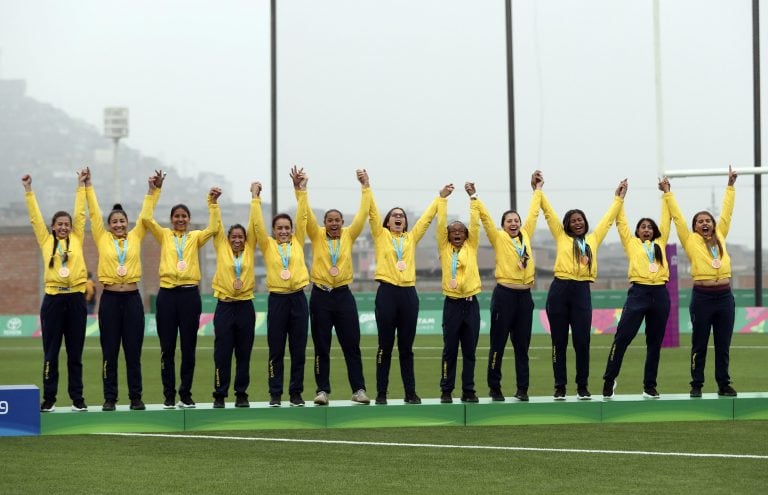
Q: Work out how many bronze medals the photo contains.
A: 12